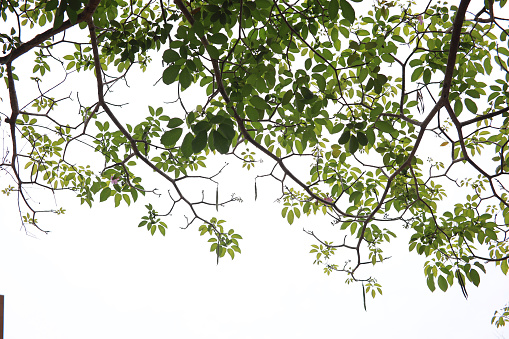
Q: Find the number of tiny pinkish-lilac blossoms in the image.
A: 3